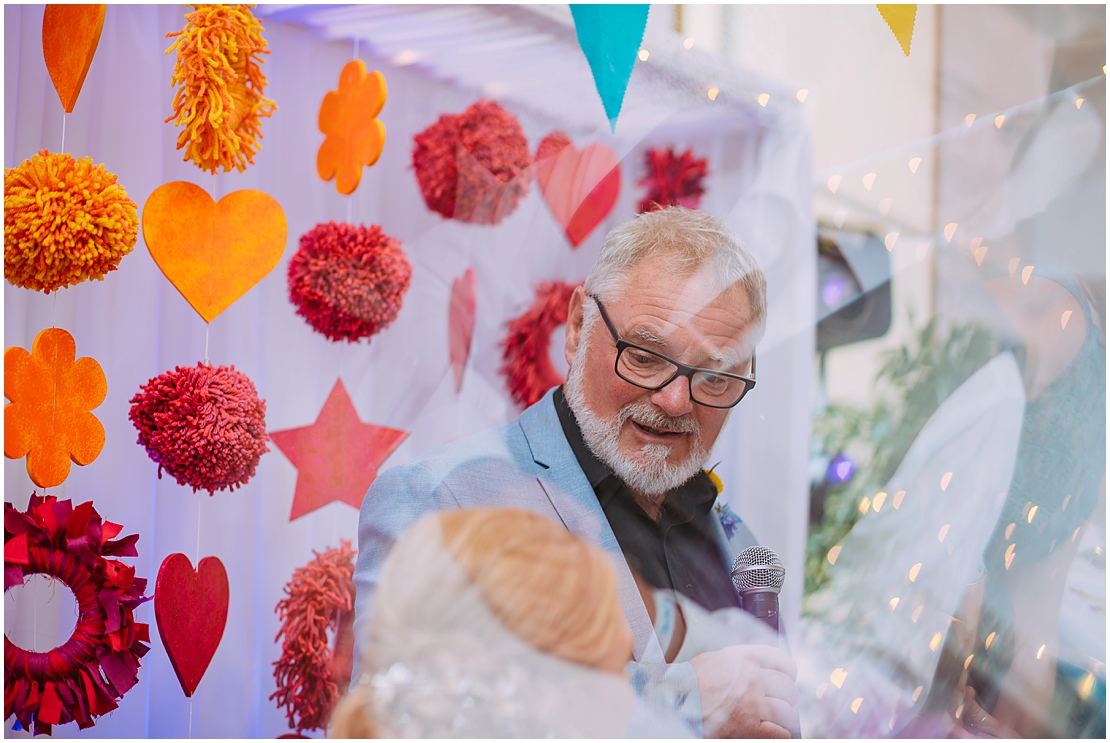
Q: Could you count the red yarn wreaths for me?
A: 3